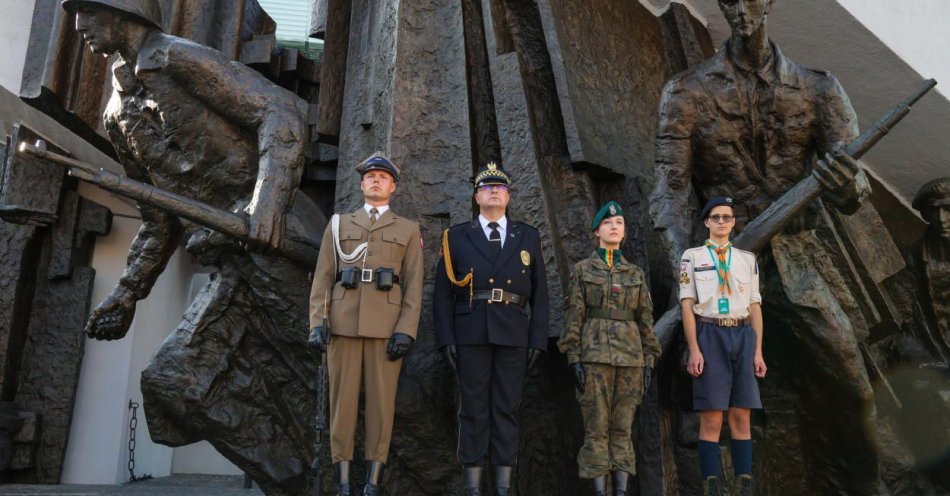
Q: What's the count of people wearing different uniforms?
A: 4